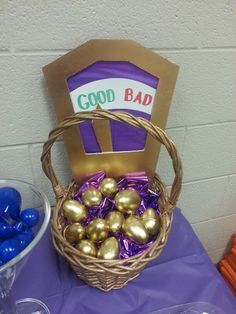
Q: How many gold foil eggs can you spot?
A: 11